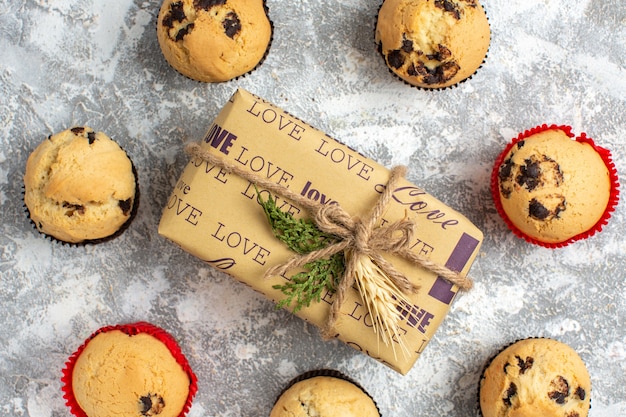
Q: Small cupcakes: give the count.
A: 7